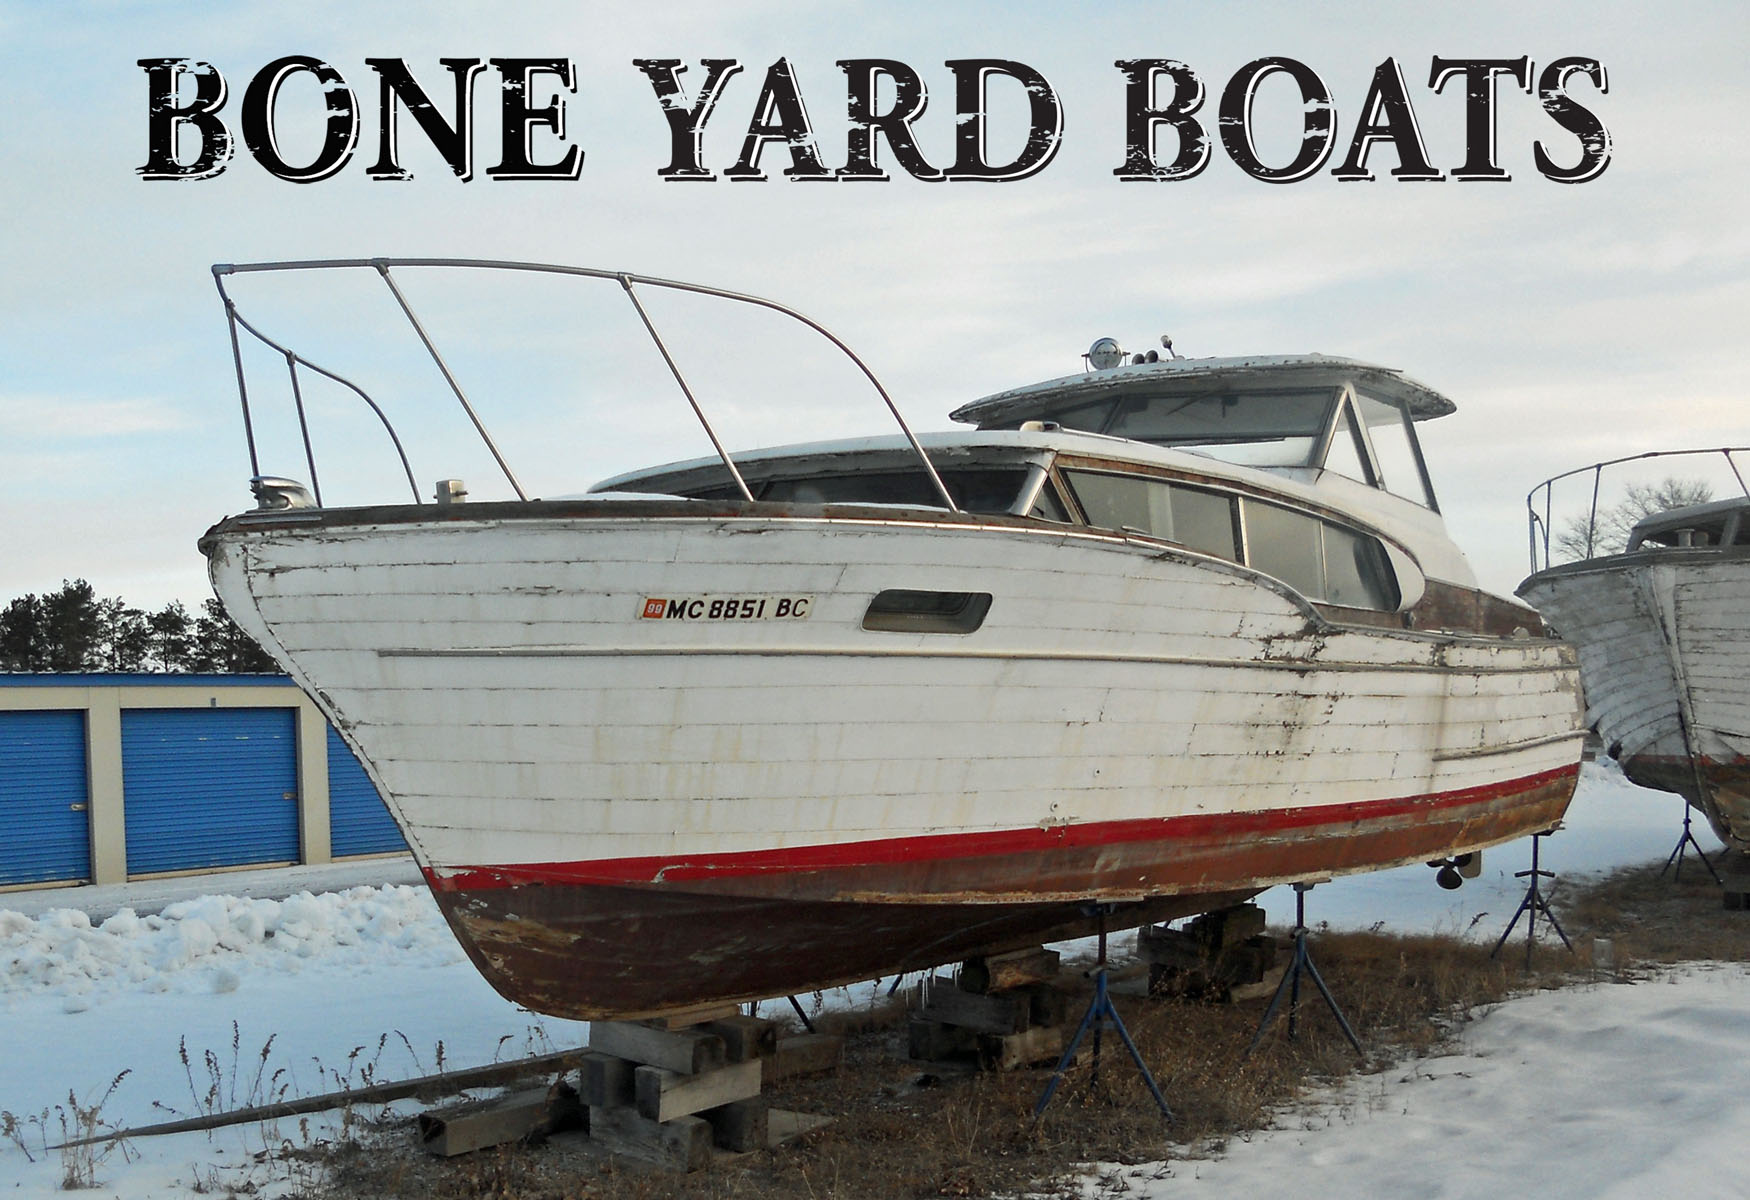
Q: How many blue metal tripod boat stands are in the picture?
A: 4